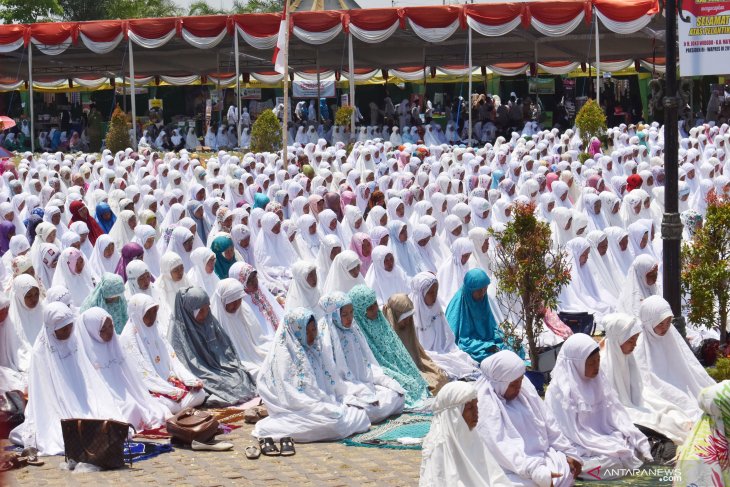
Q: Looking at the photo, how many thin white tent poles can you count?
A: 6